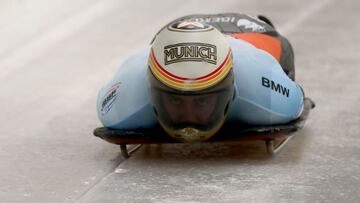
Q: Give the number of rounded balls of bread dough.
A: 0